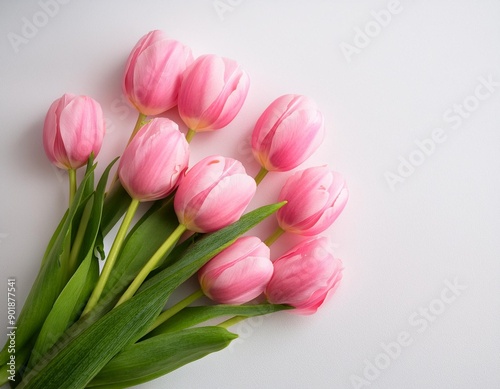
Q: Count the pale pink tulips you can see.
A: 9